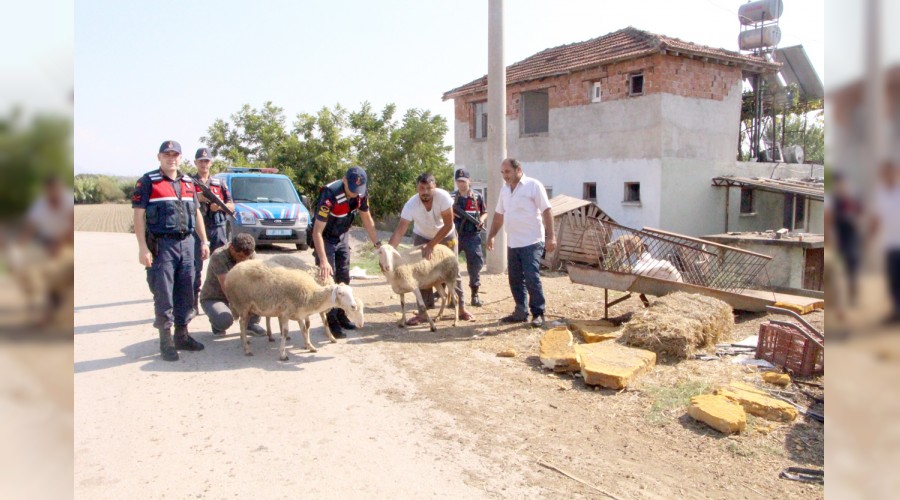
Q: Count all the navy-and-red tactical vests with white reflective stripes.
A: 4